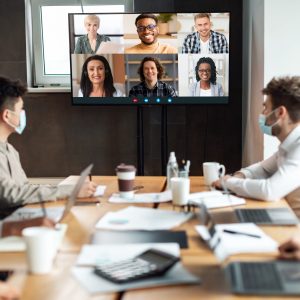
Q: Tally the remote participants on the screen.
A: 6